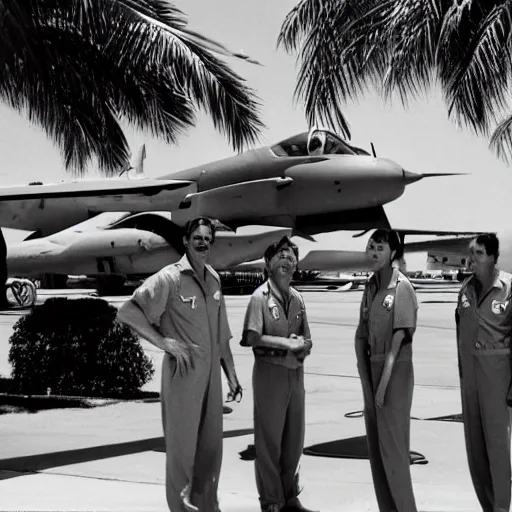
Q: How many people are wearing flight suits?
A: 4